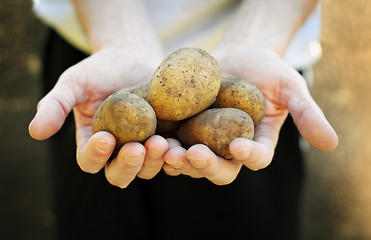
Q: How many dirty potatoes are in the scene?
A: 5